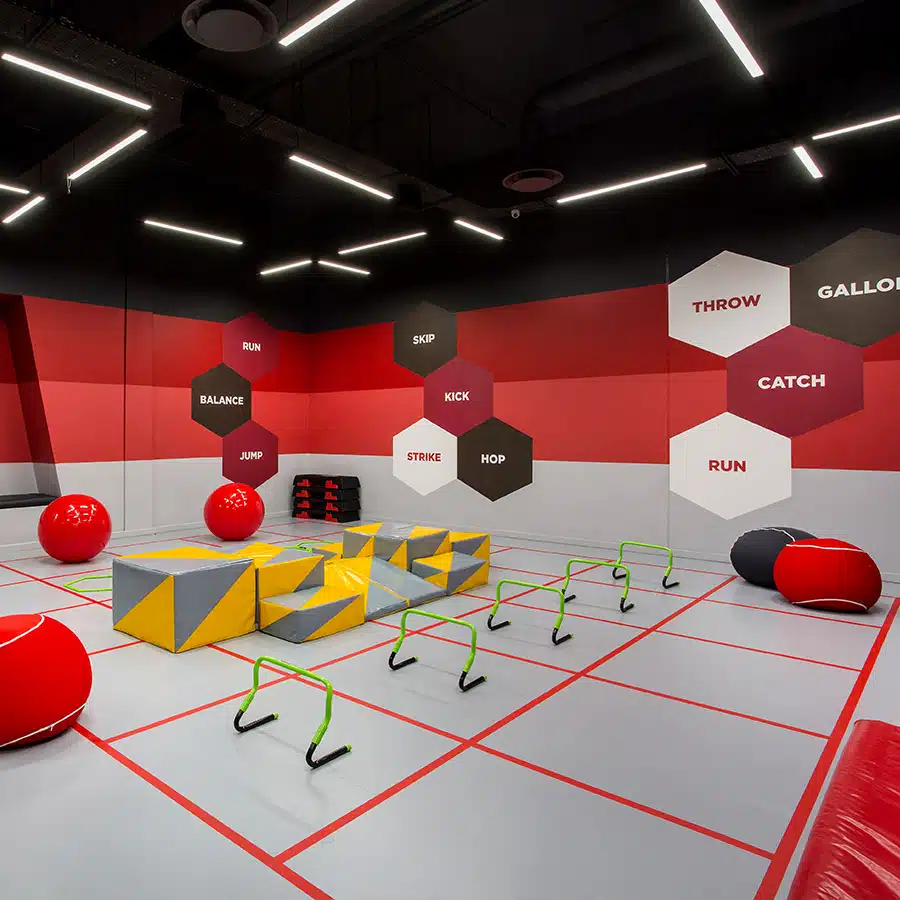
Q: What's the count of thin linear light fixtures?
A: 15